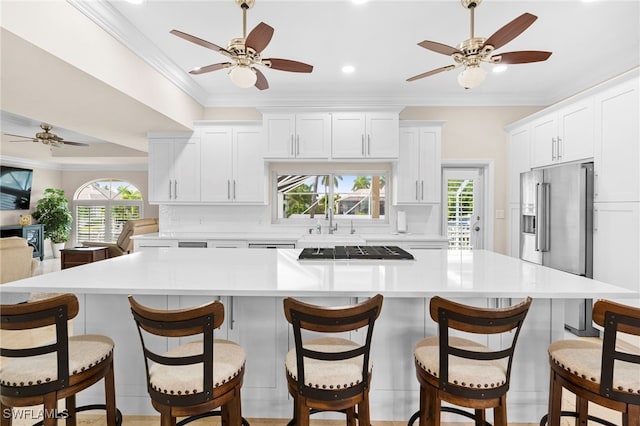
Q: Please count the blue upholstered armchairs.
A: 0